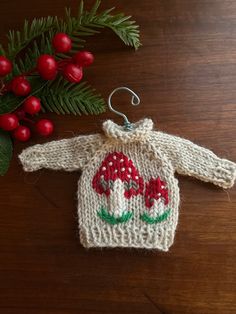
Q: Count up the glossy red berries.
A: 10